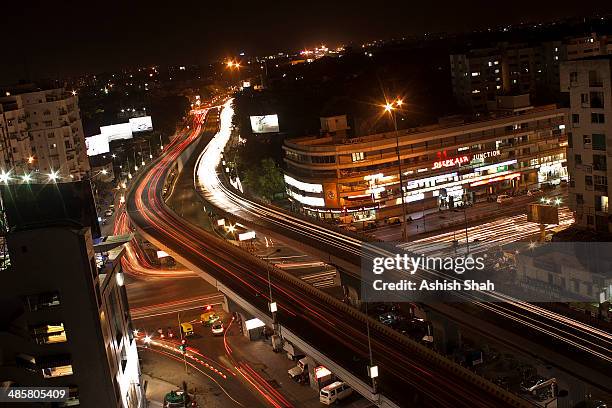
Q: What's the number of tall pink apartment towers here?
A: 0